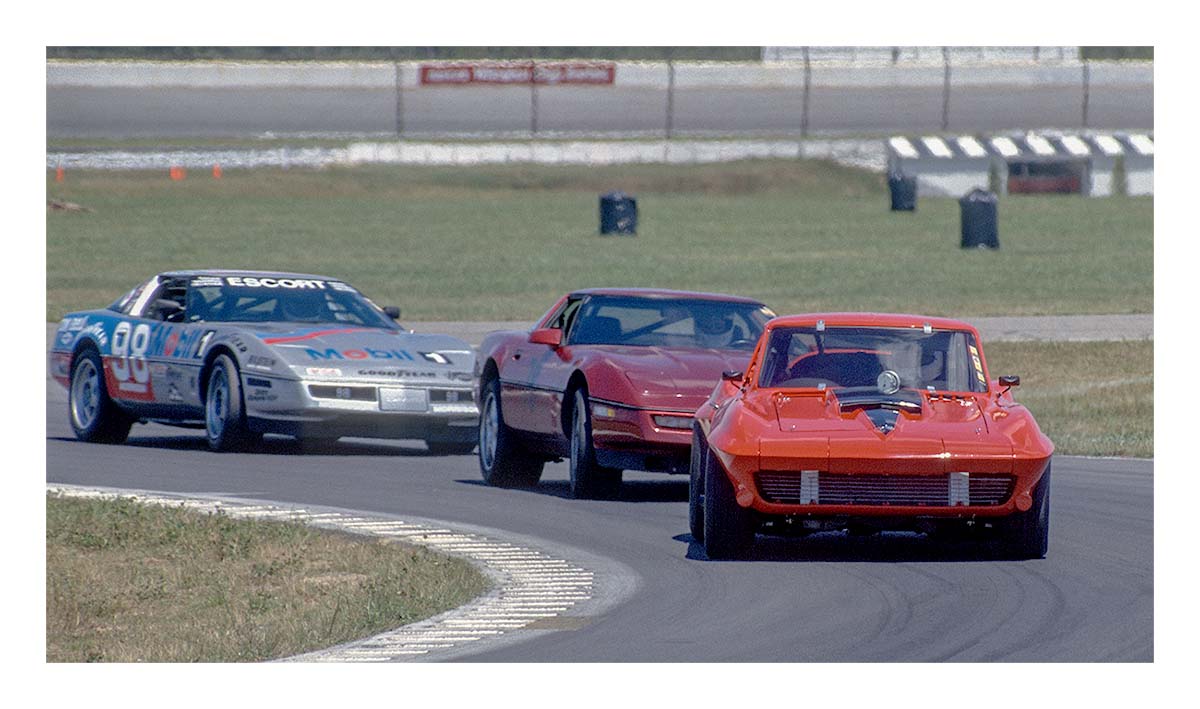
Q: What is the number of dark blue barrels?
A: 3